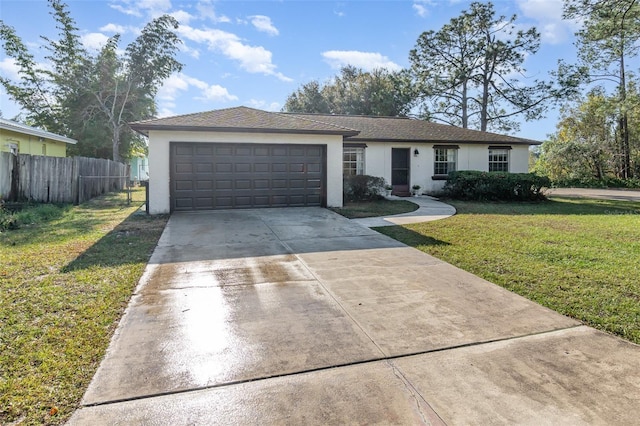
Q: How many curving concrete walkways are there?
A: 1